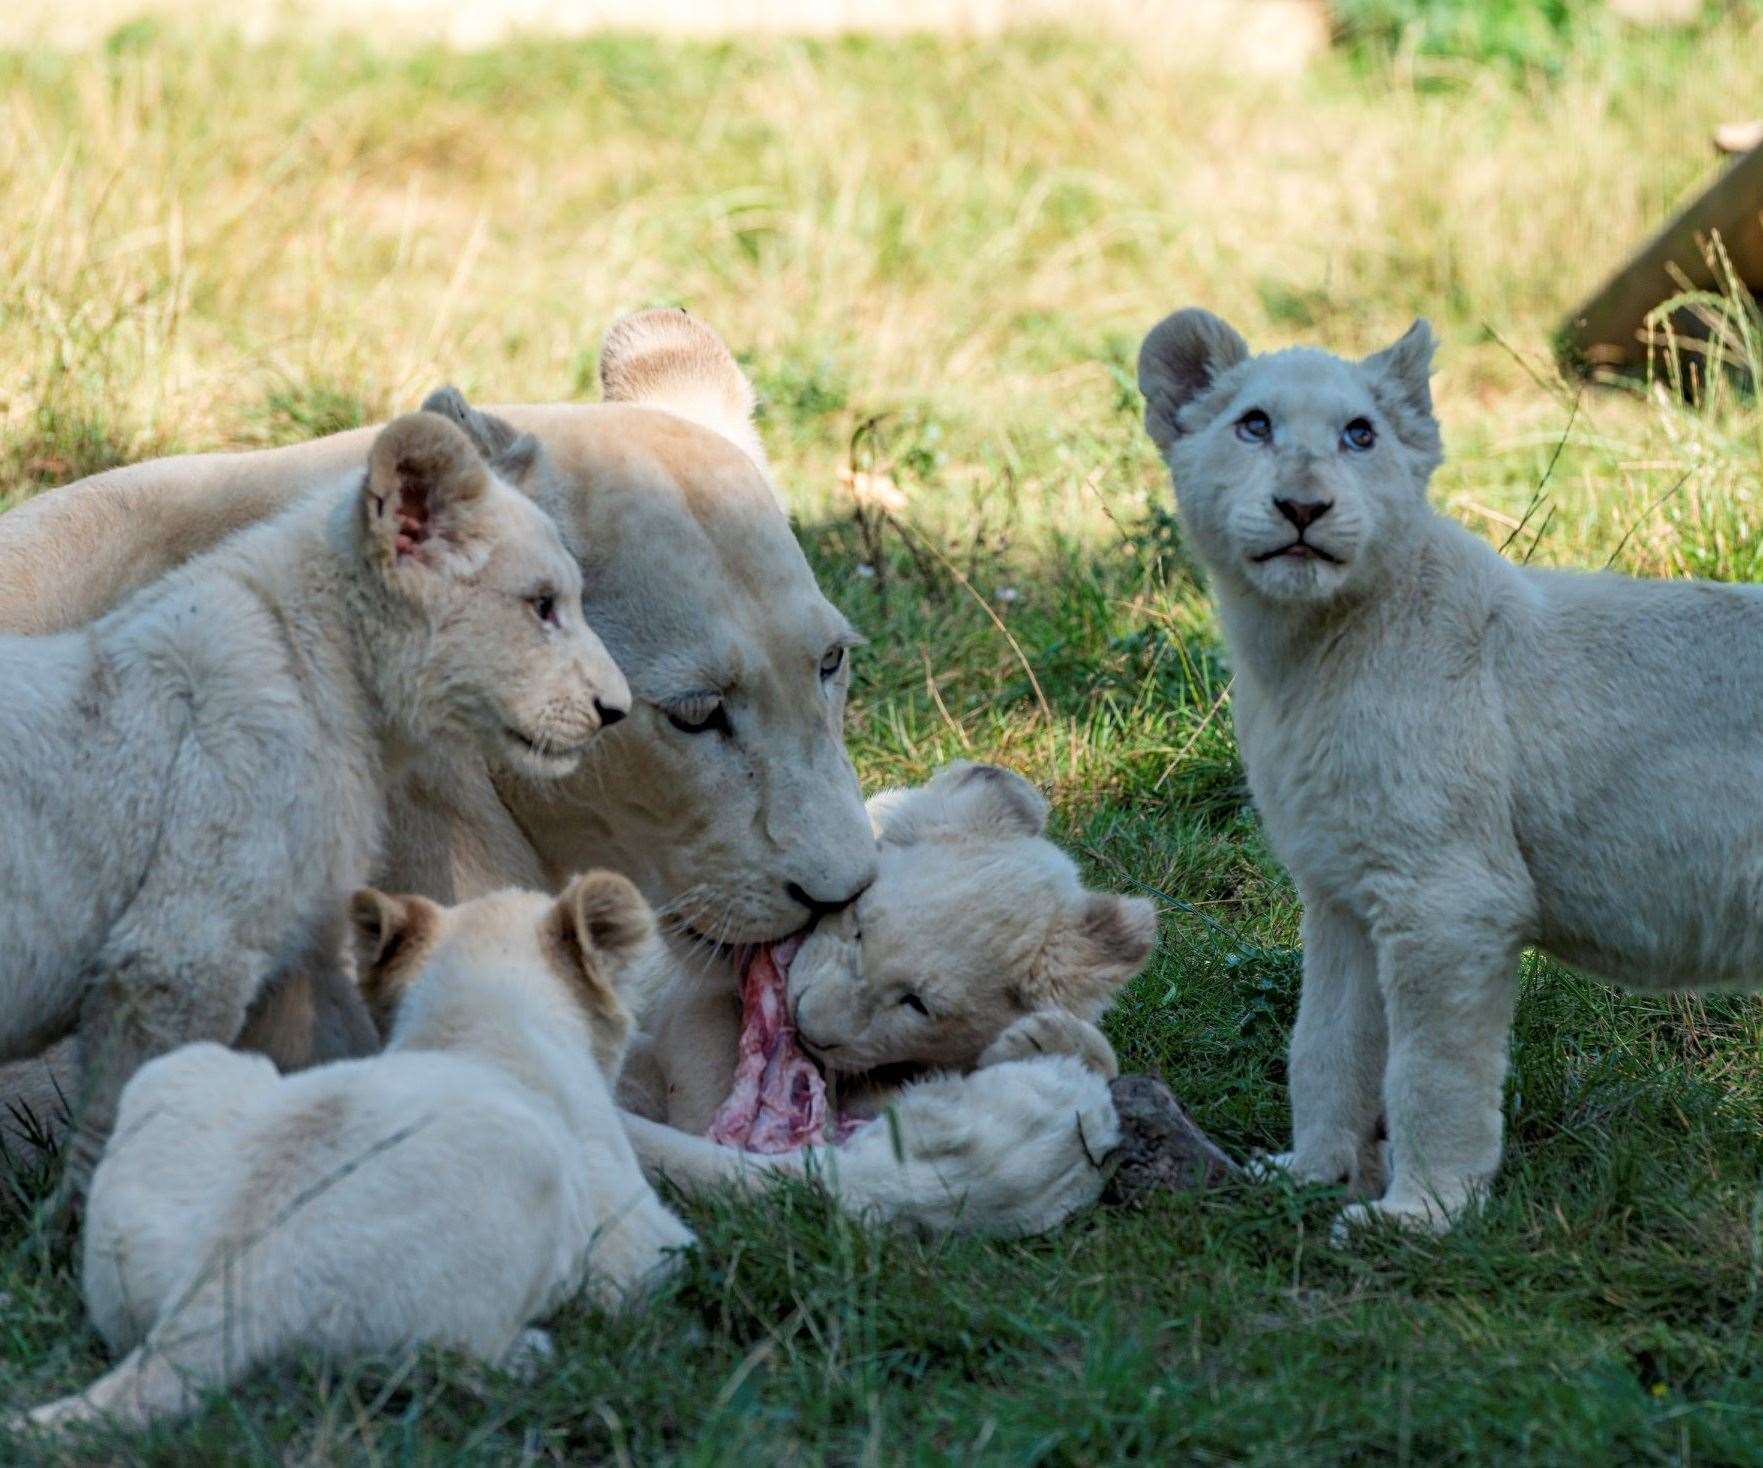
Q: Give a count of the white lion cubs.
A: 4